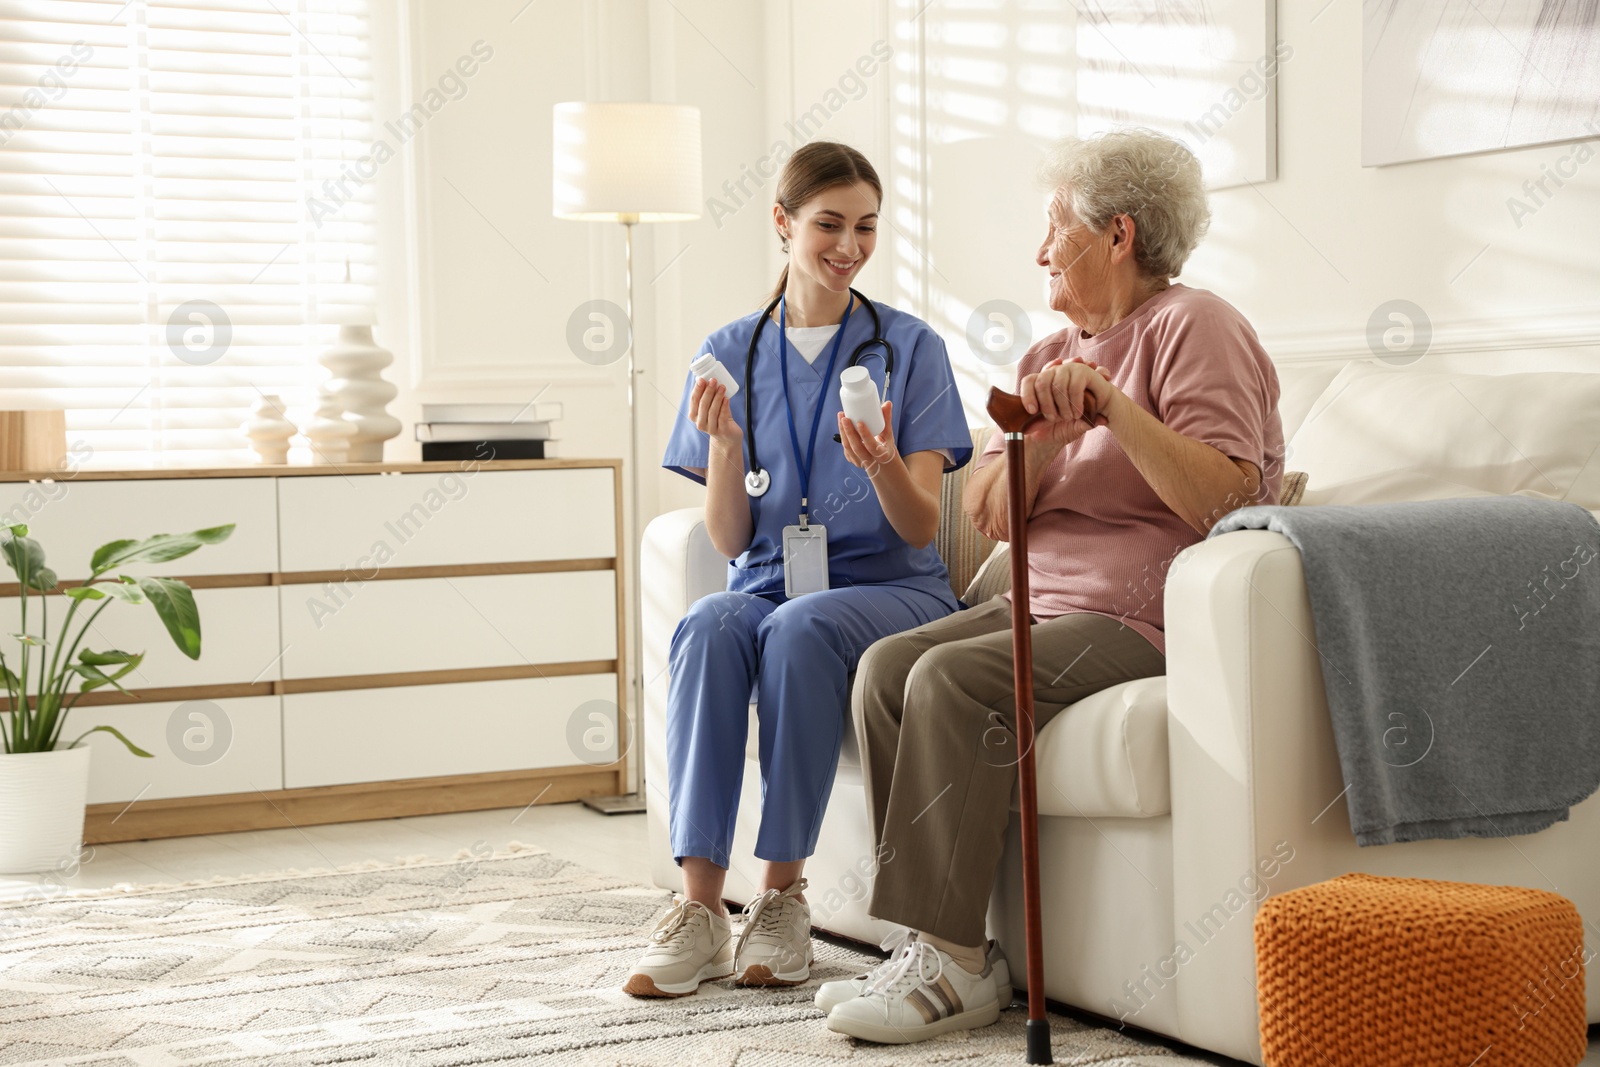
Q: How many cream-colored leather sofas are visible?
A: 1